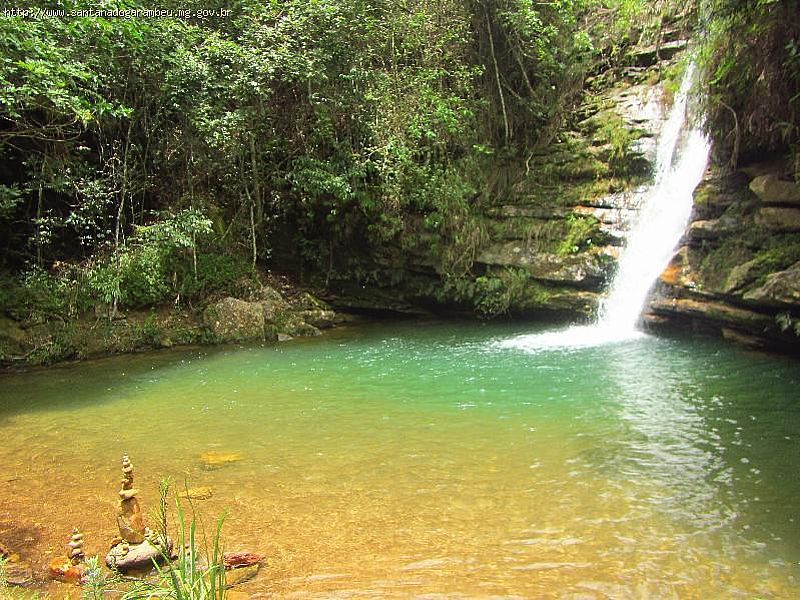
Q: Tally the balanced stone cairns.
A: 2